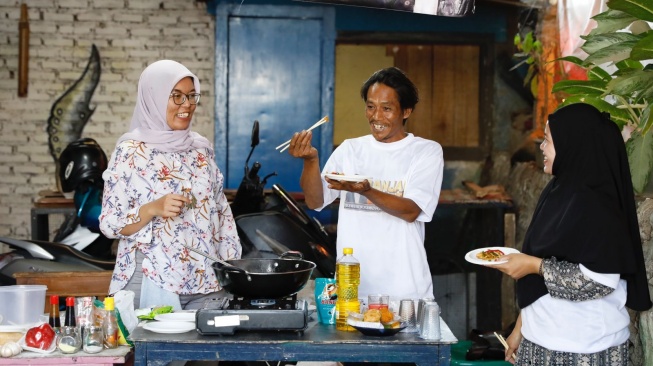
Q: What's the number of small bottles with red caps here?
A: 2